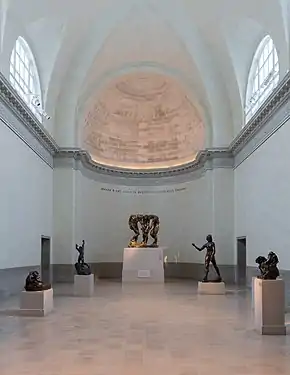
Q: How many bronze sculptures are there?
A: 5